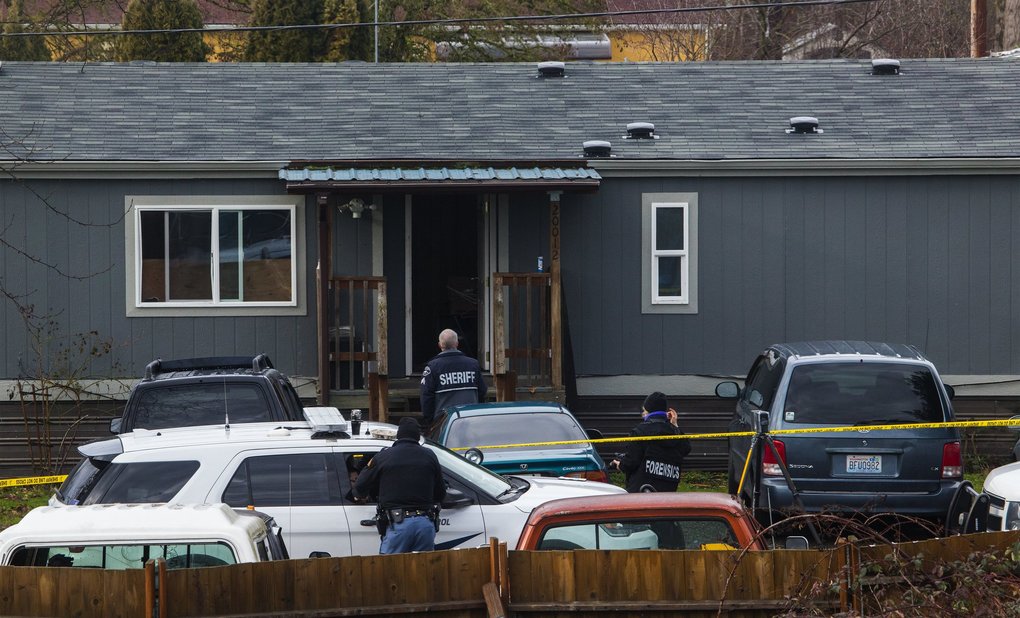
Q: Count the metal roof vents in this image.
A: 5